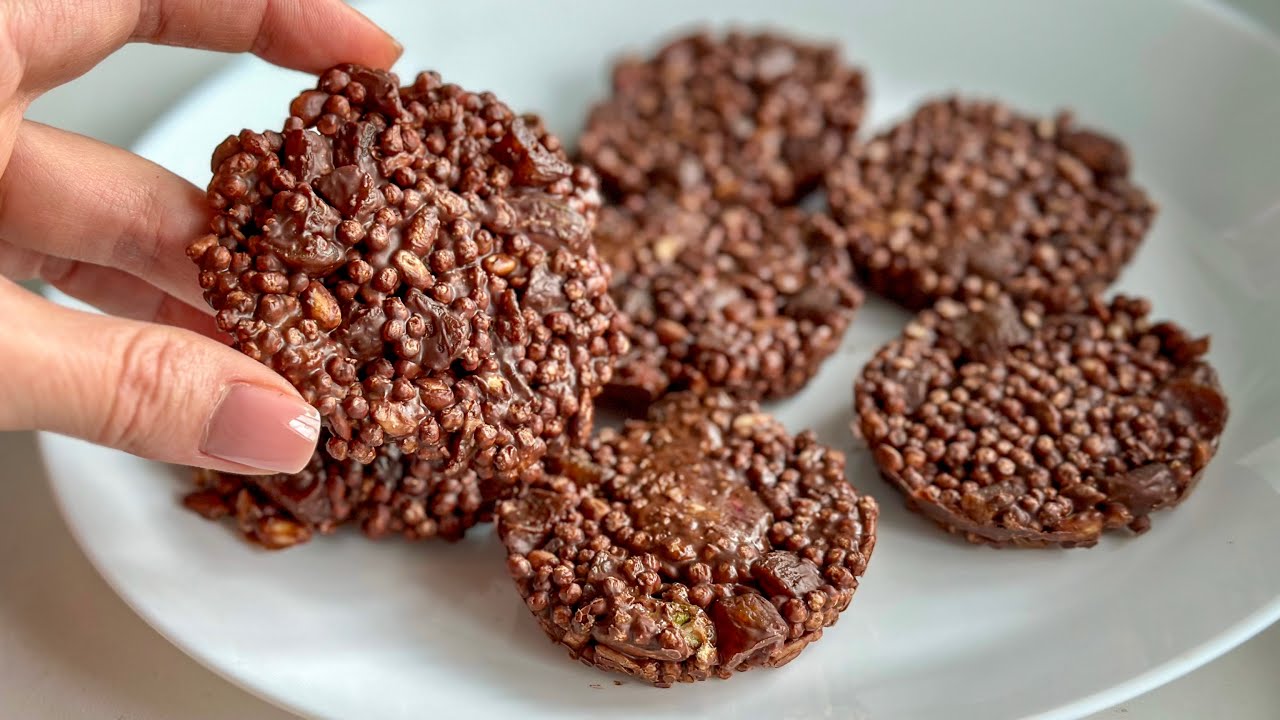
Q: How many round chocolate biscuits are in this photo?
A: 7